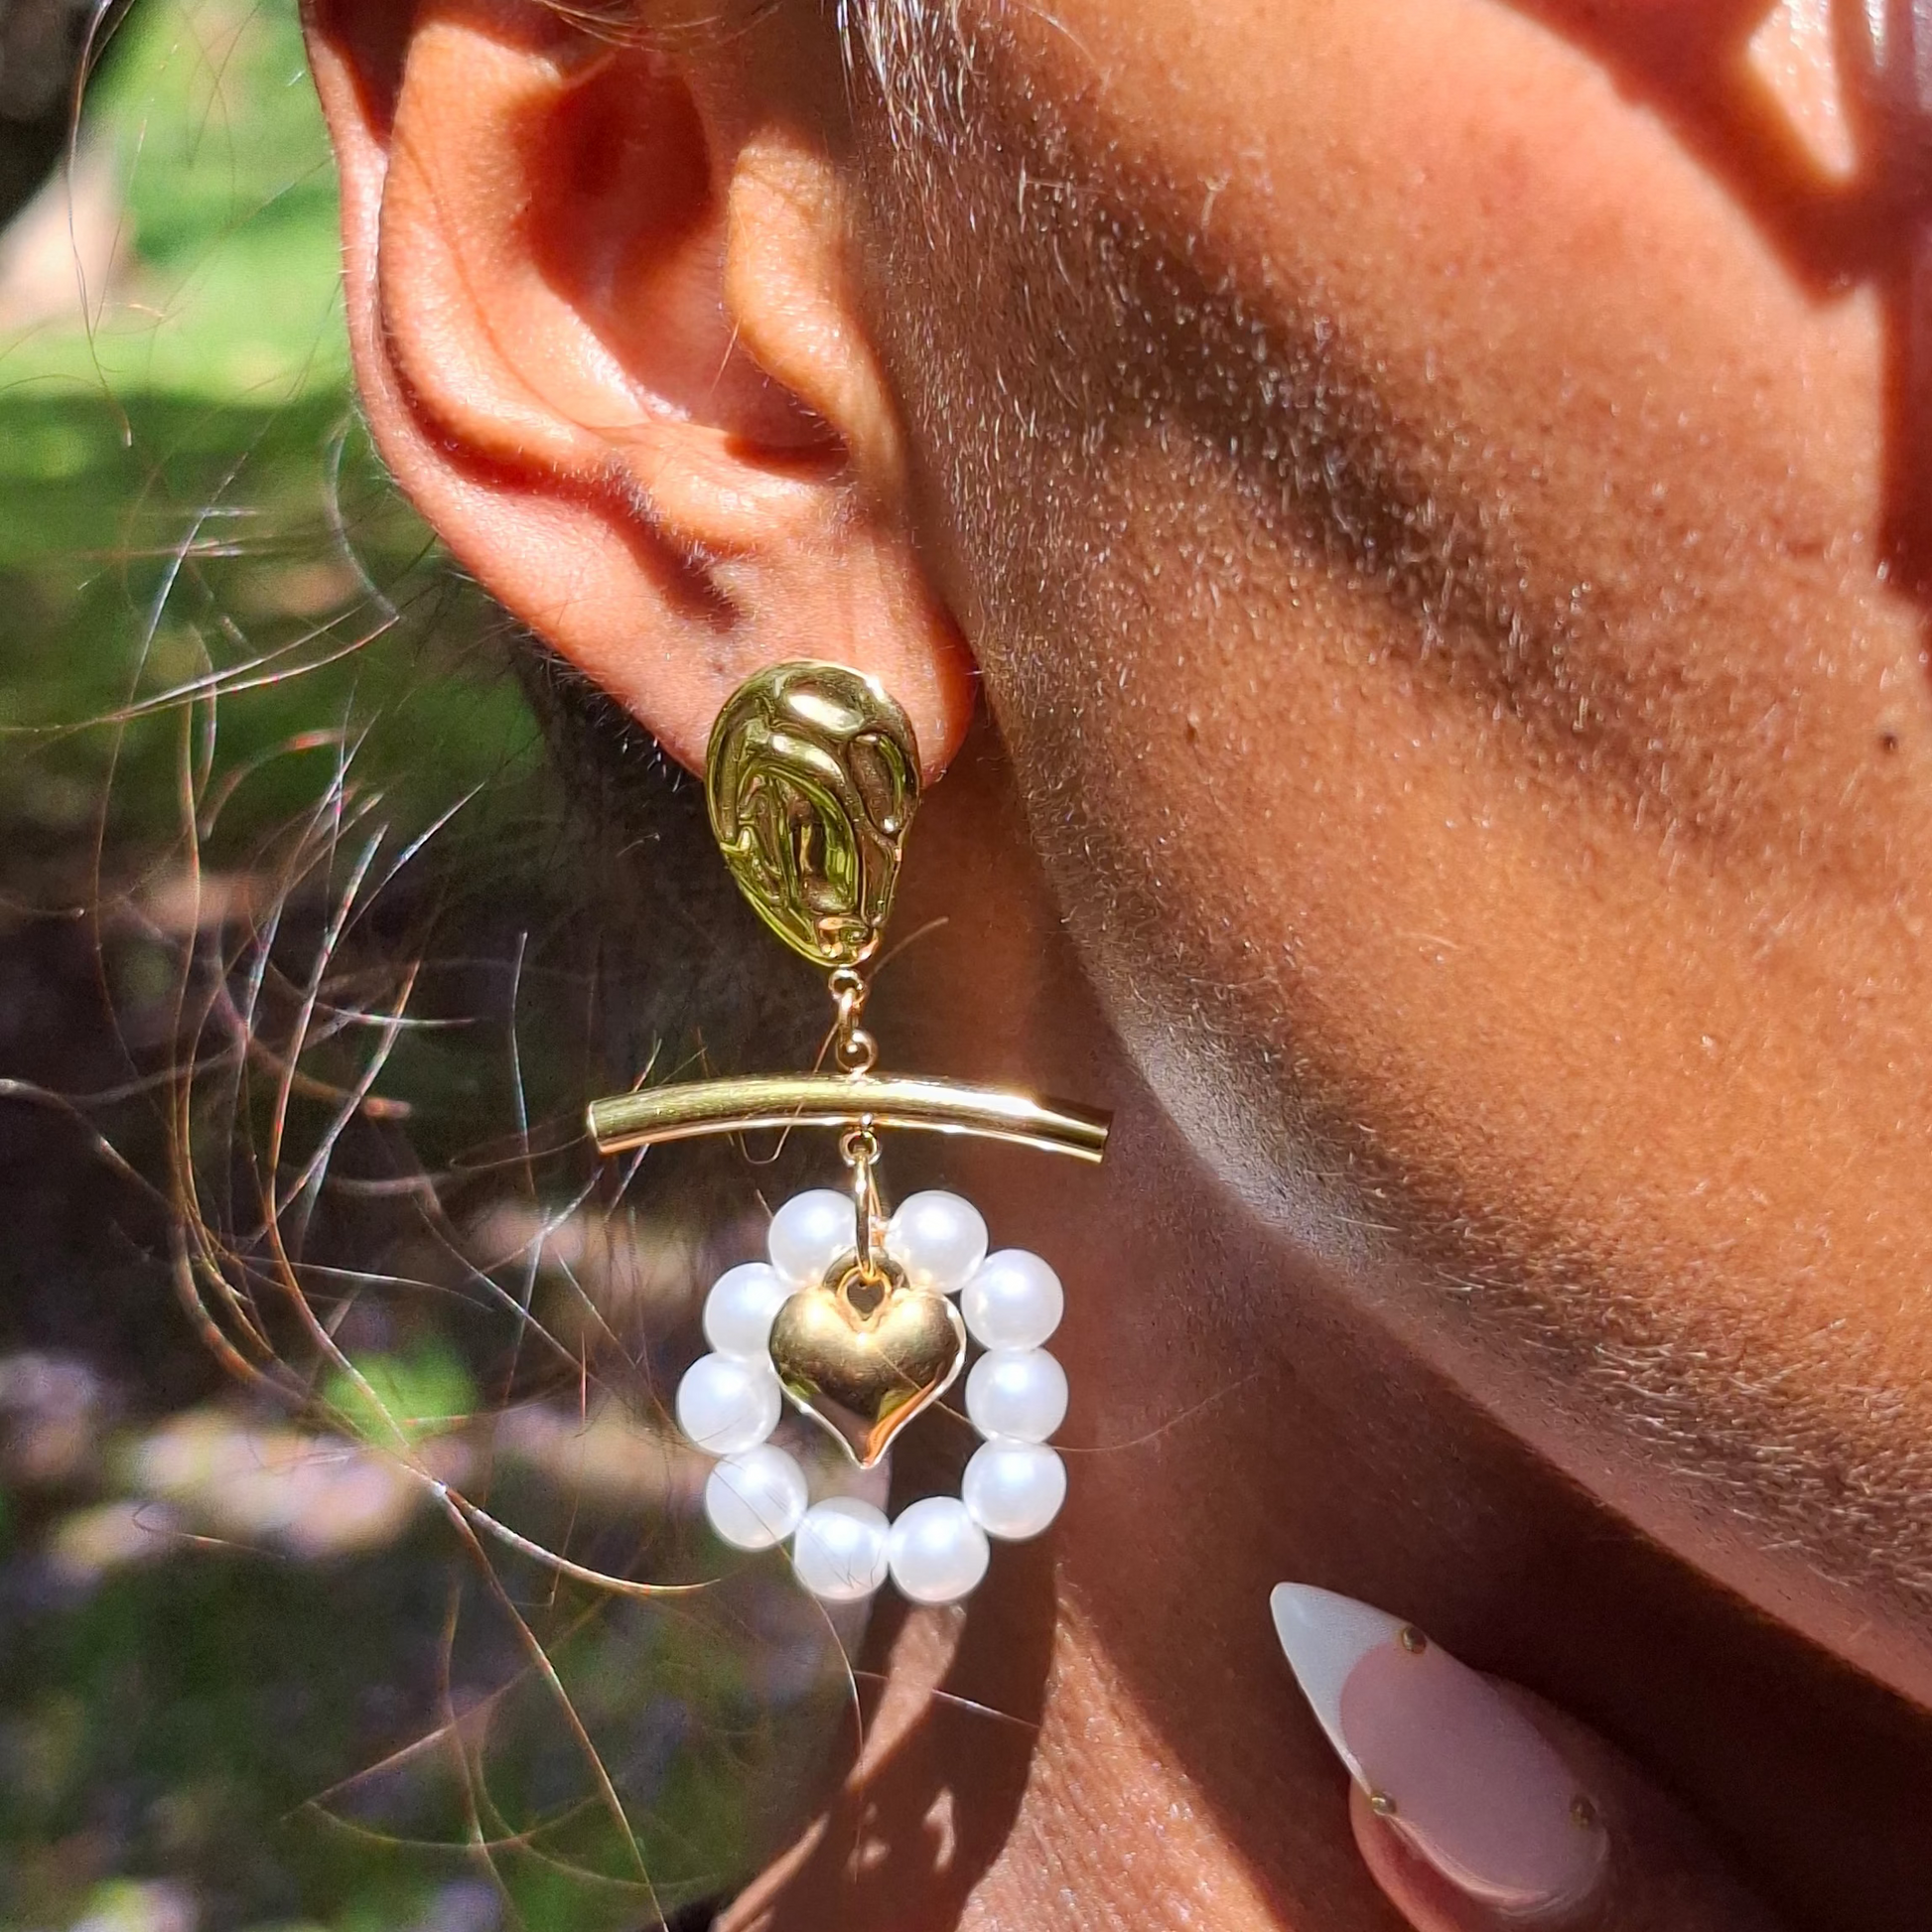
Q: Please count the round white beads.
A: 10